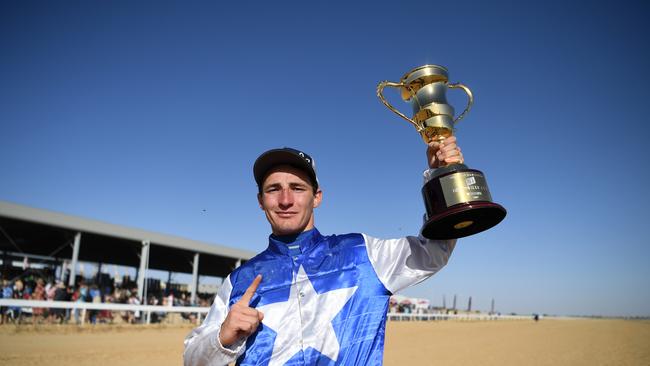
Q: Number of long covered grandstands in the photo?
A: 1